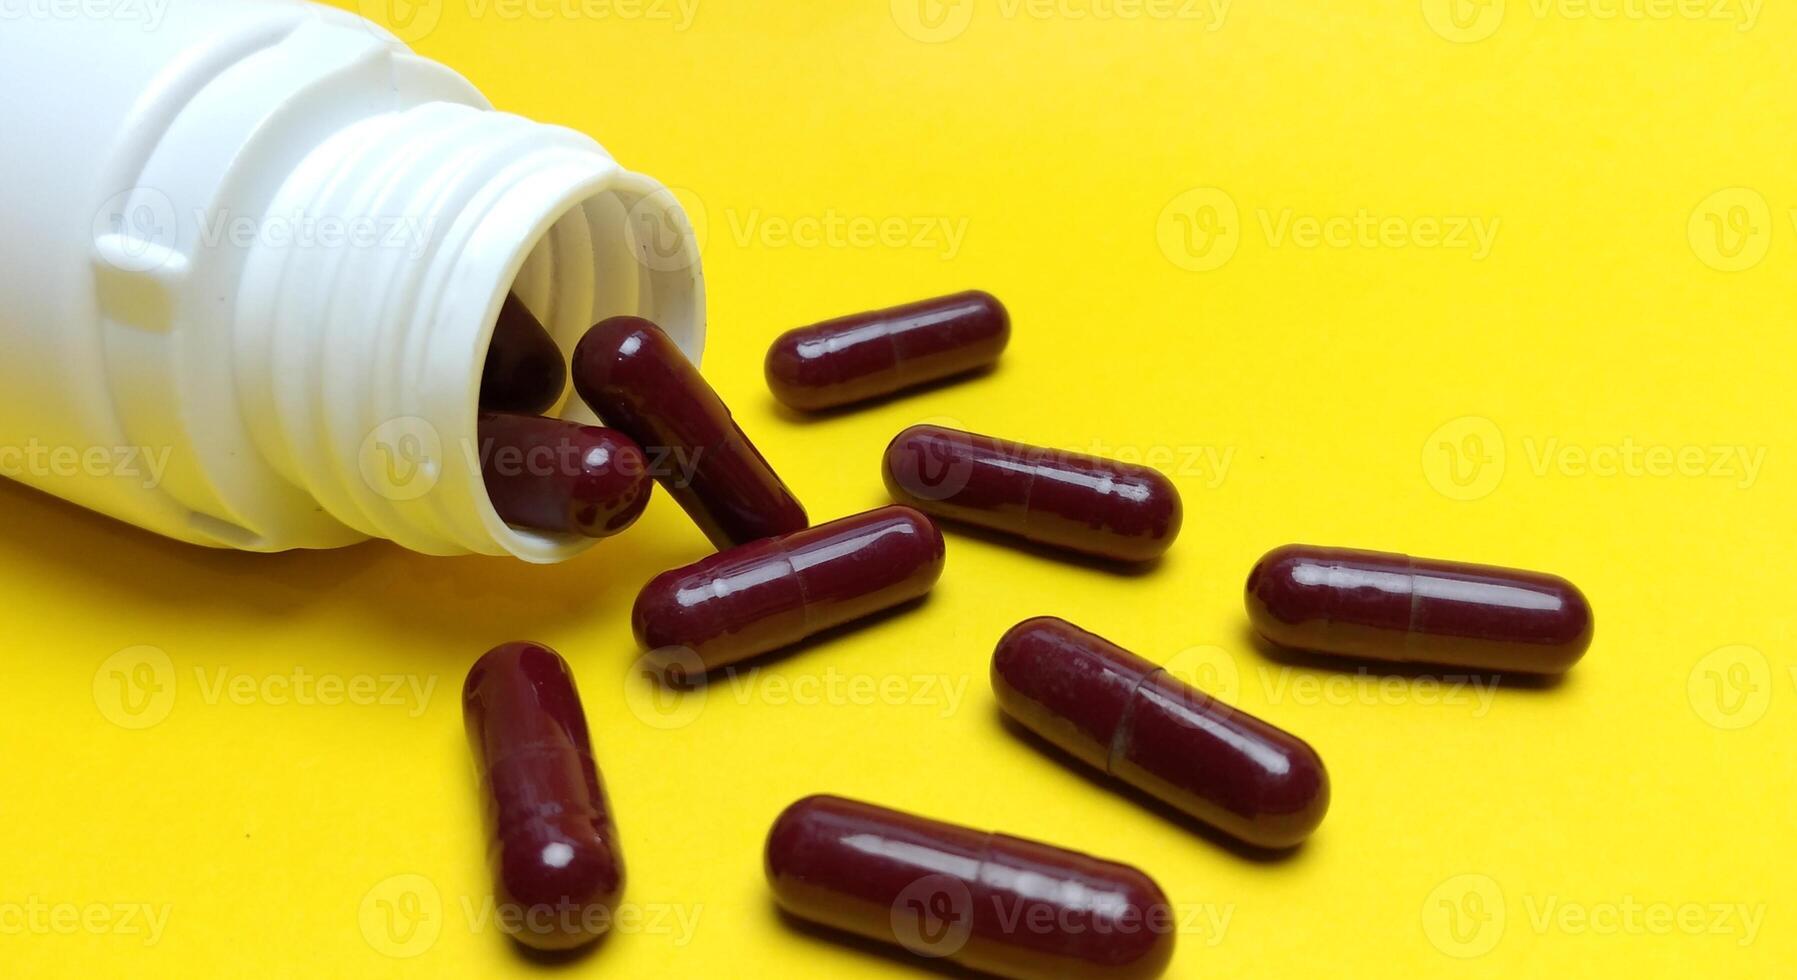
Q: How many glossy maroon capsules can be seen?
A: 10